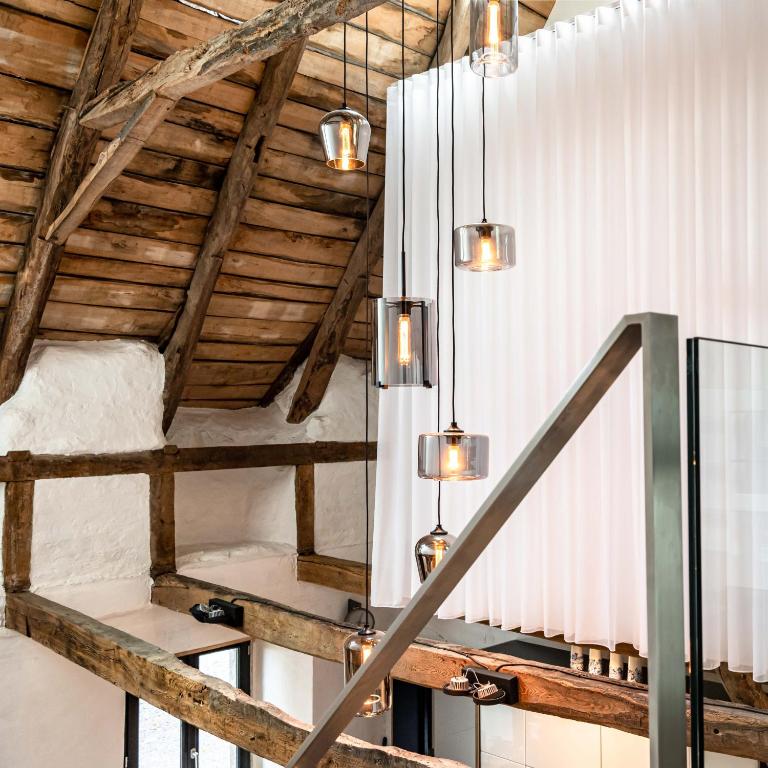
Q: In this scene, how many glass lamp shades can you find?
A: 7